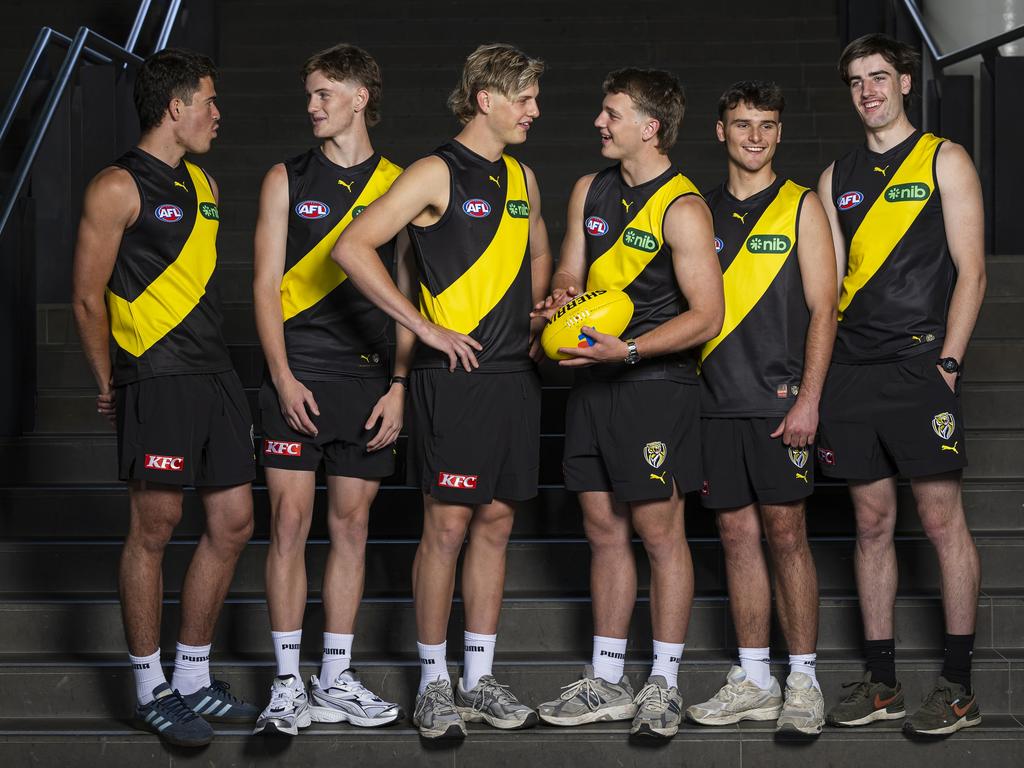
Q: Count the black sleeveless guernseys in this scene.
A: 6